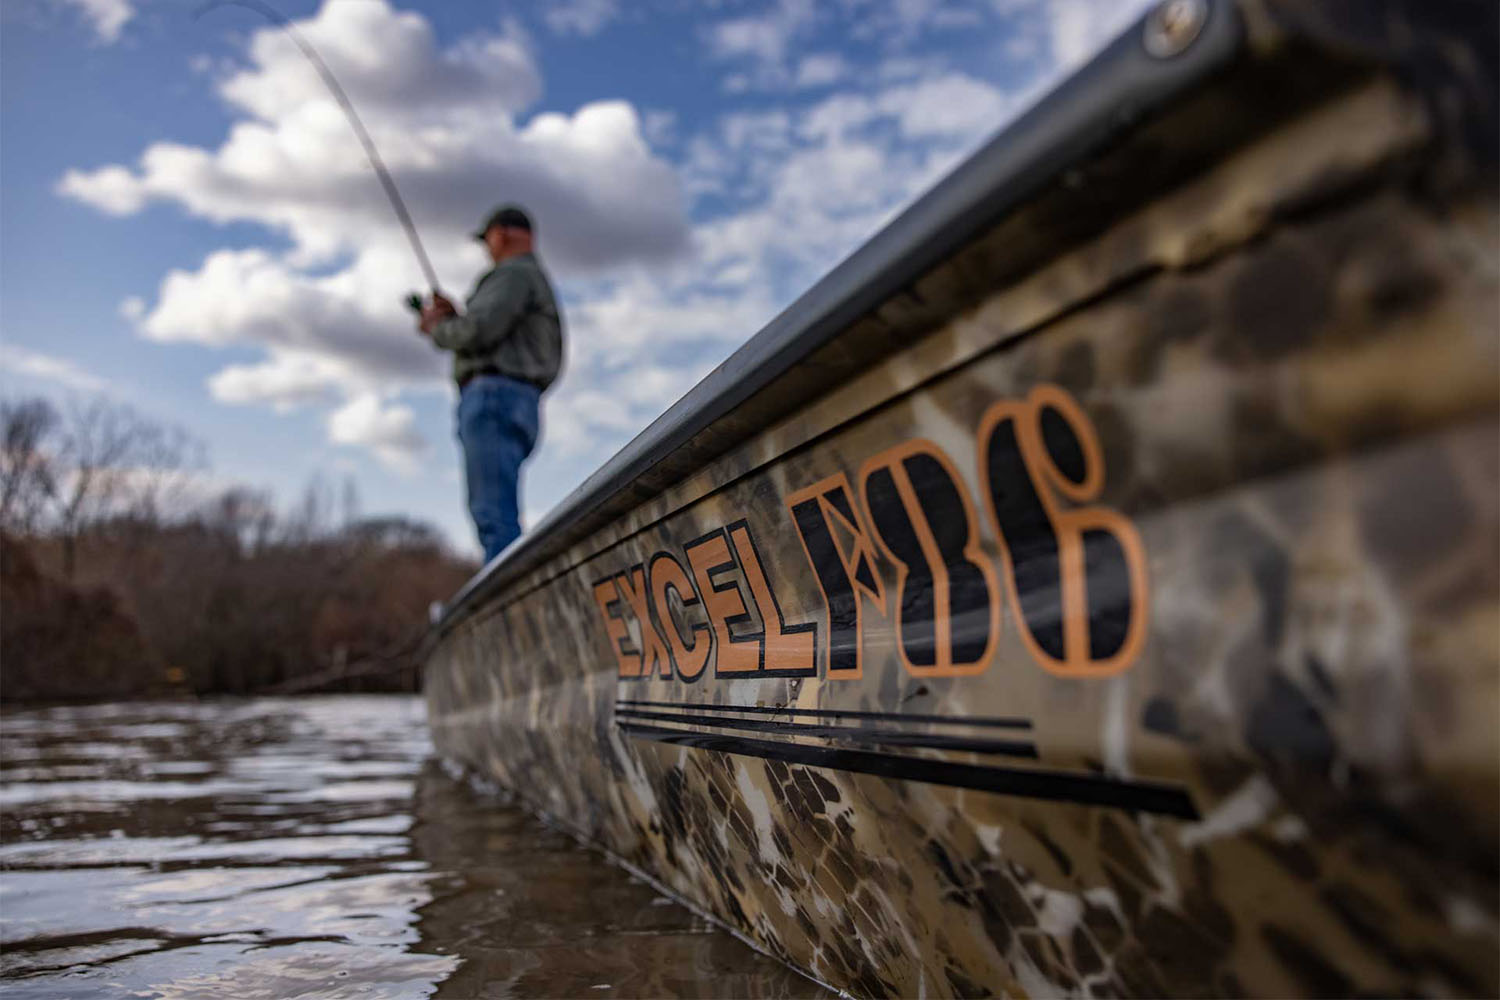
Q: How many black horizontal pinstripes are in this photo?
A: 3